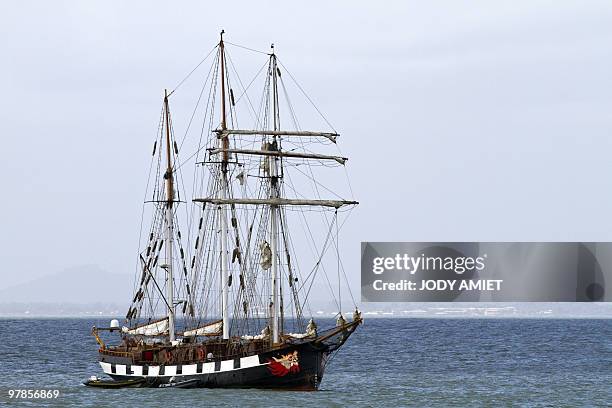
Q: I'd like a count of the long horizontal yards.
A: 3